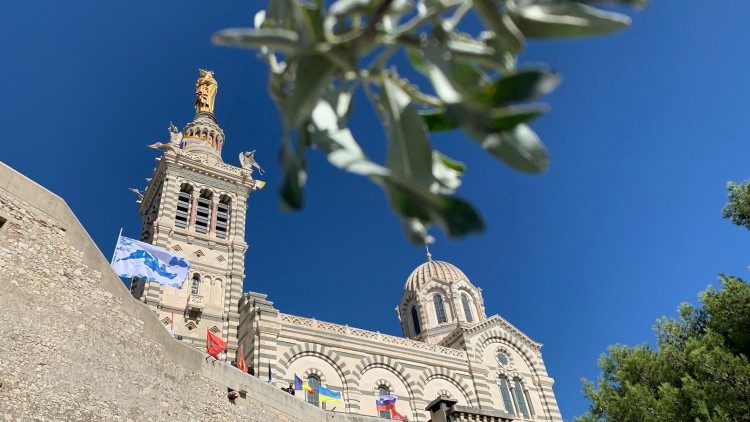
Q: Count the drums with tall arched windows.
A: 1